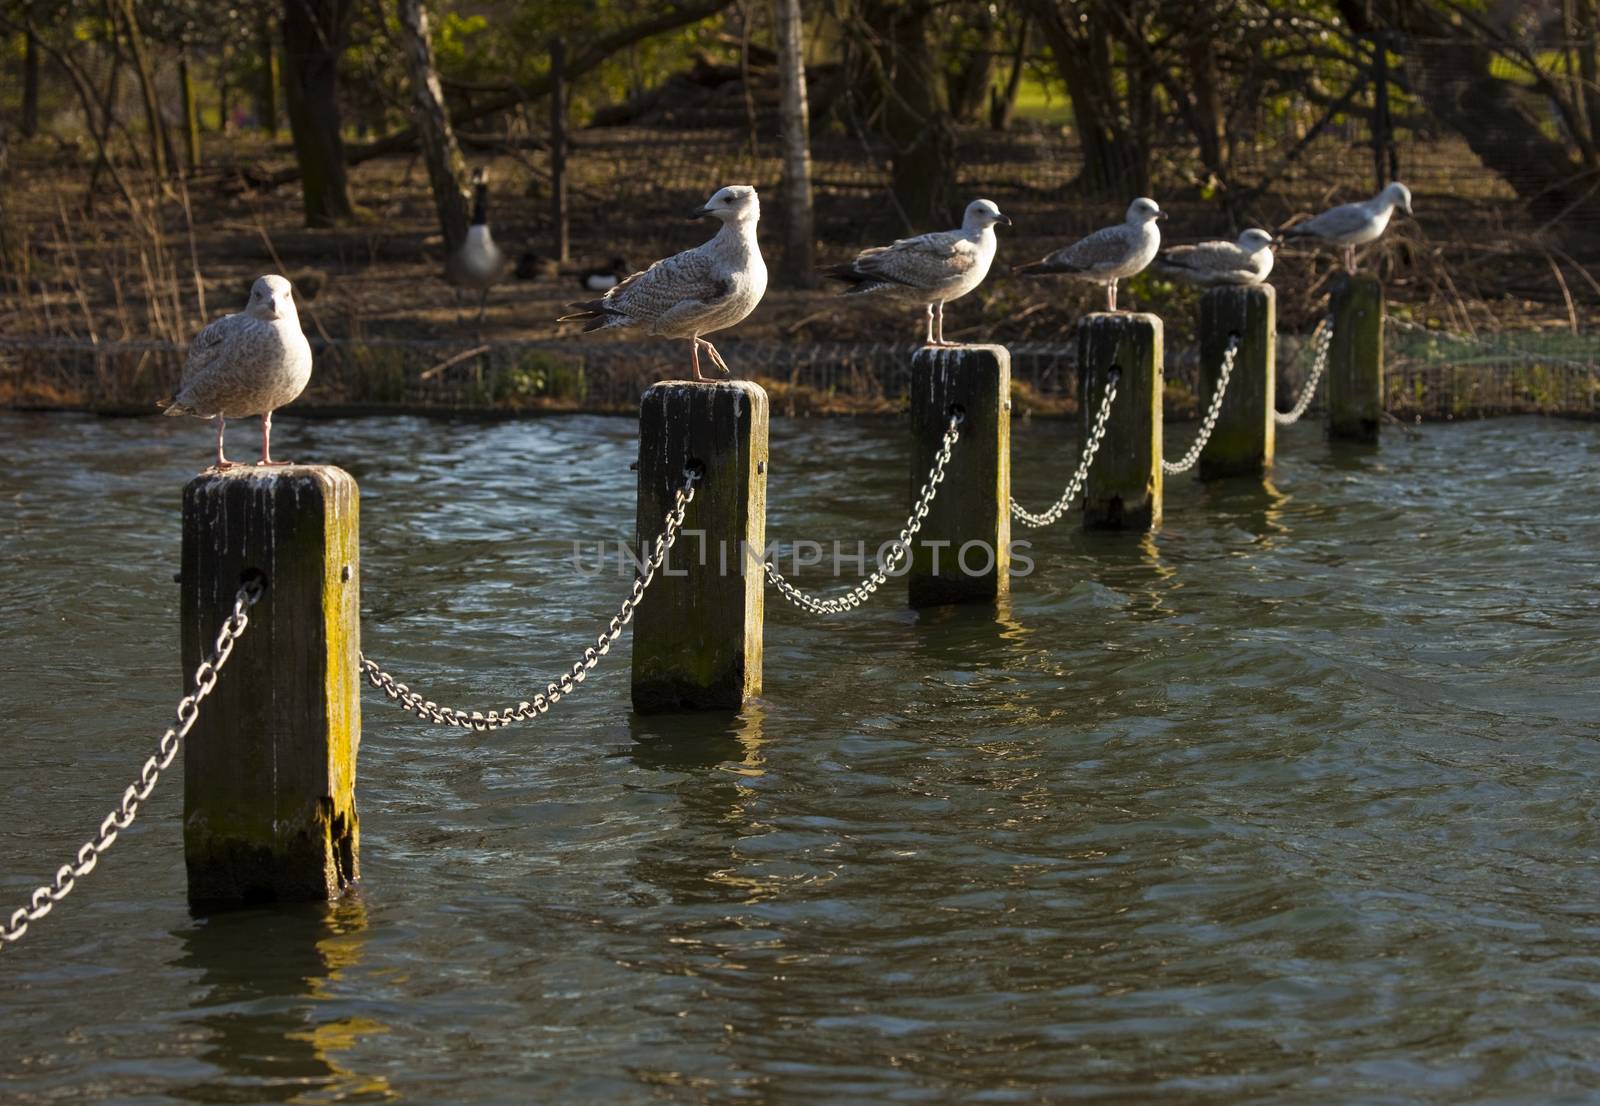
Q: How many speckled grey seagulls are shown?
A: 6